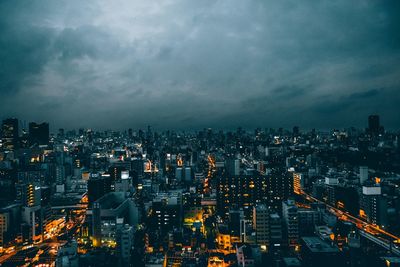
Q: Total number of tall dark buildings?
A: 3